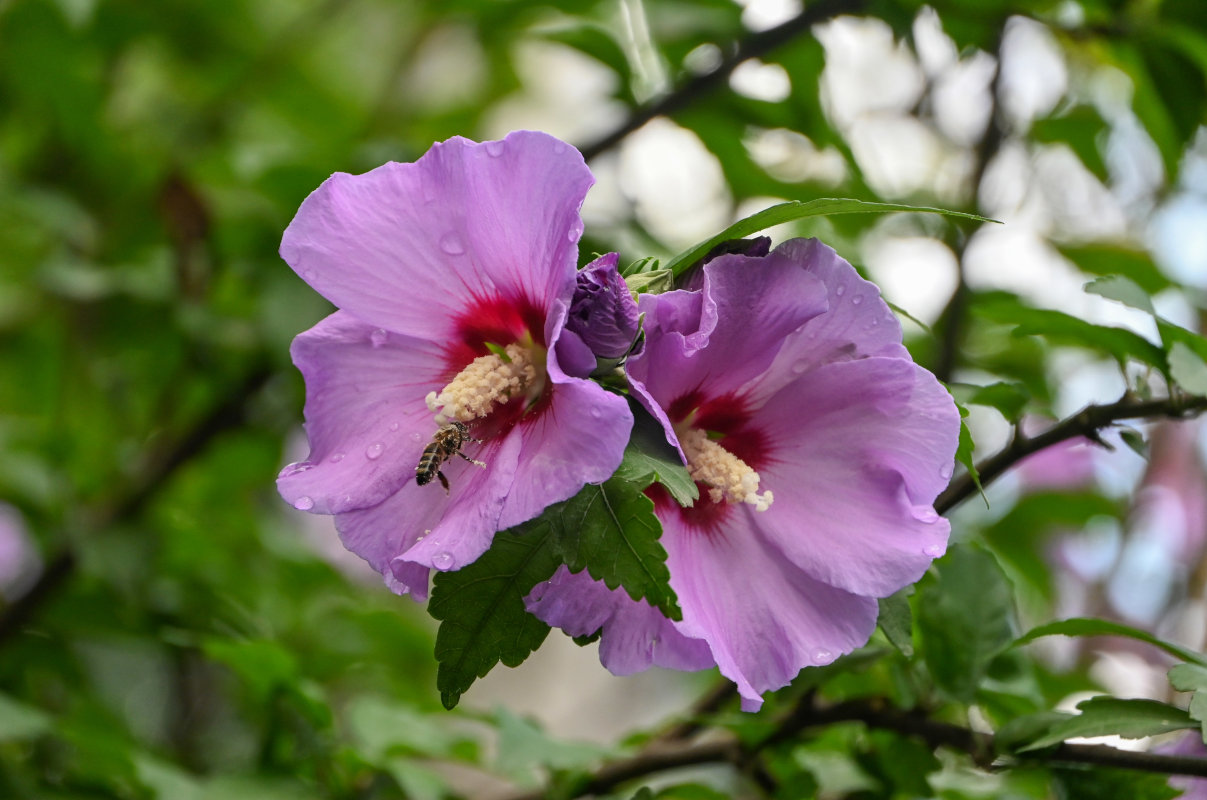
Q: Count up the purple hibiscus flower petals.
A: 10